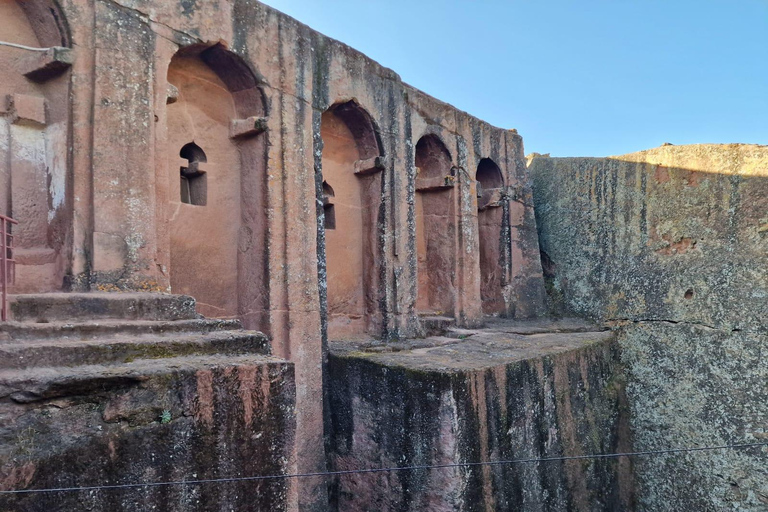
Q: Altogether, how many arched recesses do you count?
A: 5